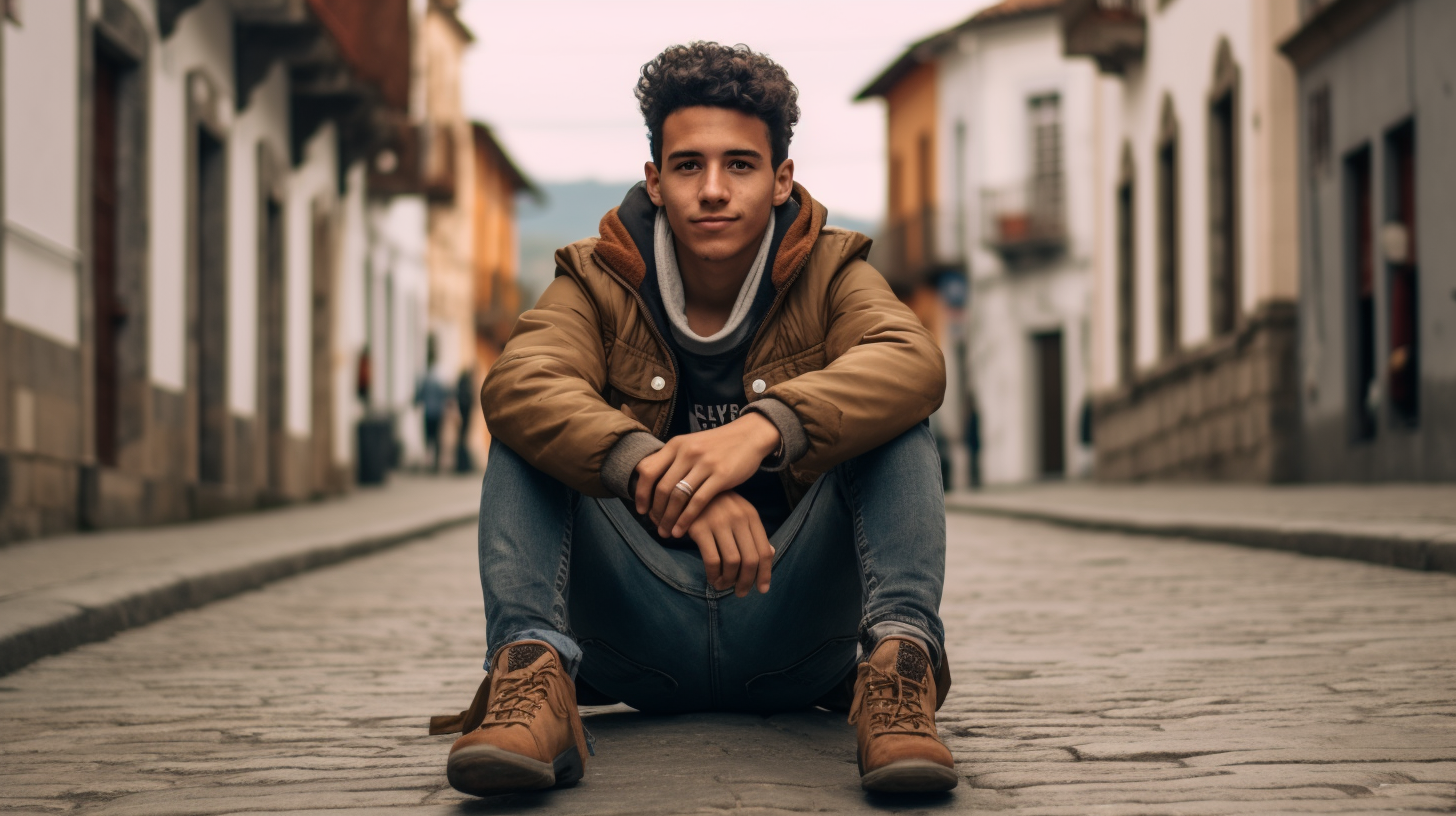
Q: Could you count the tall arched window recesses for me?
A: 3